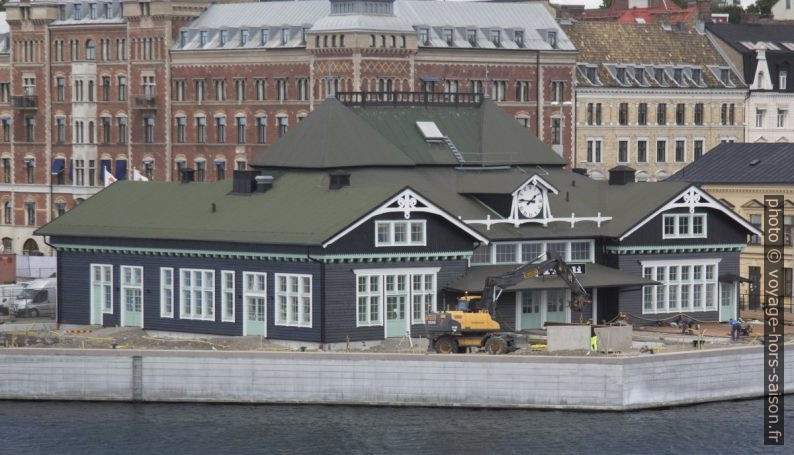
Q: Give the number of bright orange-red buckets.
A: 0